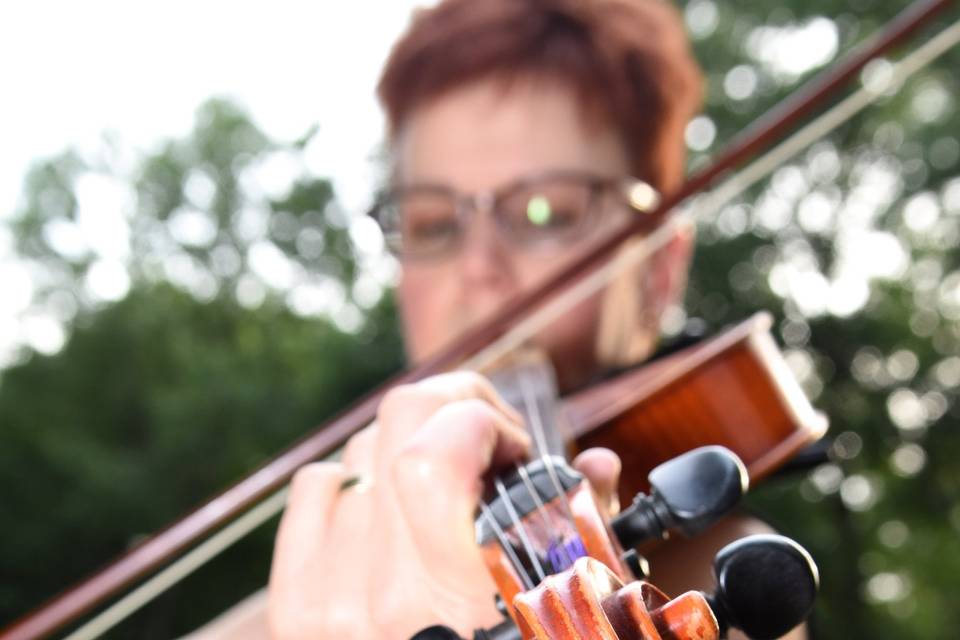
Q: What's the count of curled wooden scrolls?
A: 1